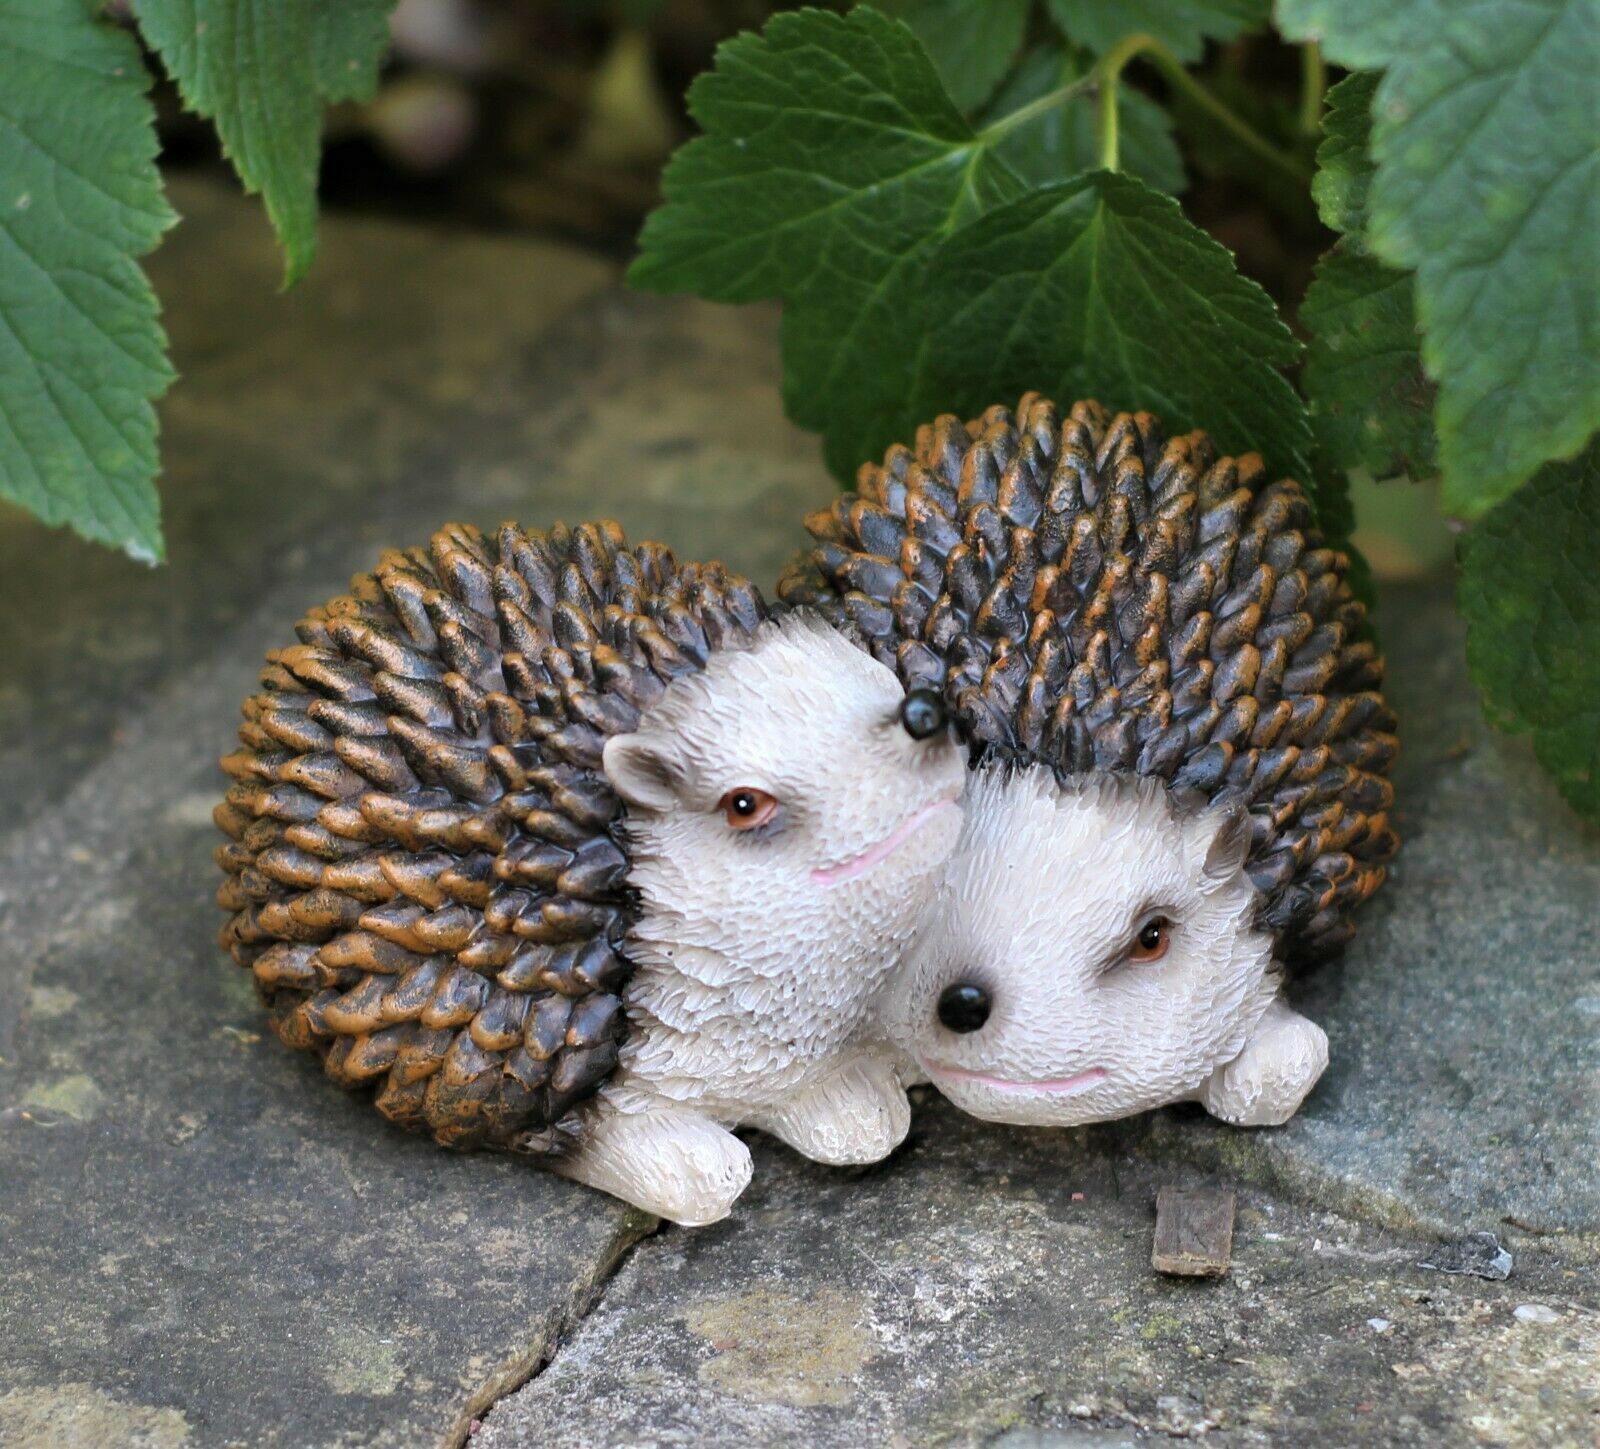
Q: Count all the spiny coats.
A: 2